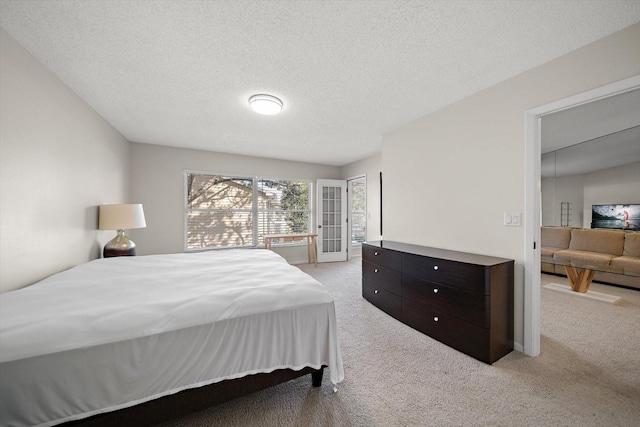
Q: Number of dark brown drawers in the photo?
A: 6